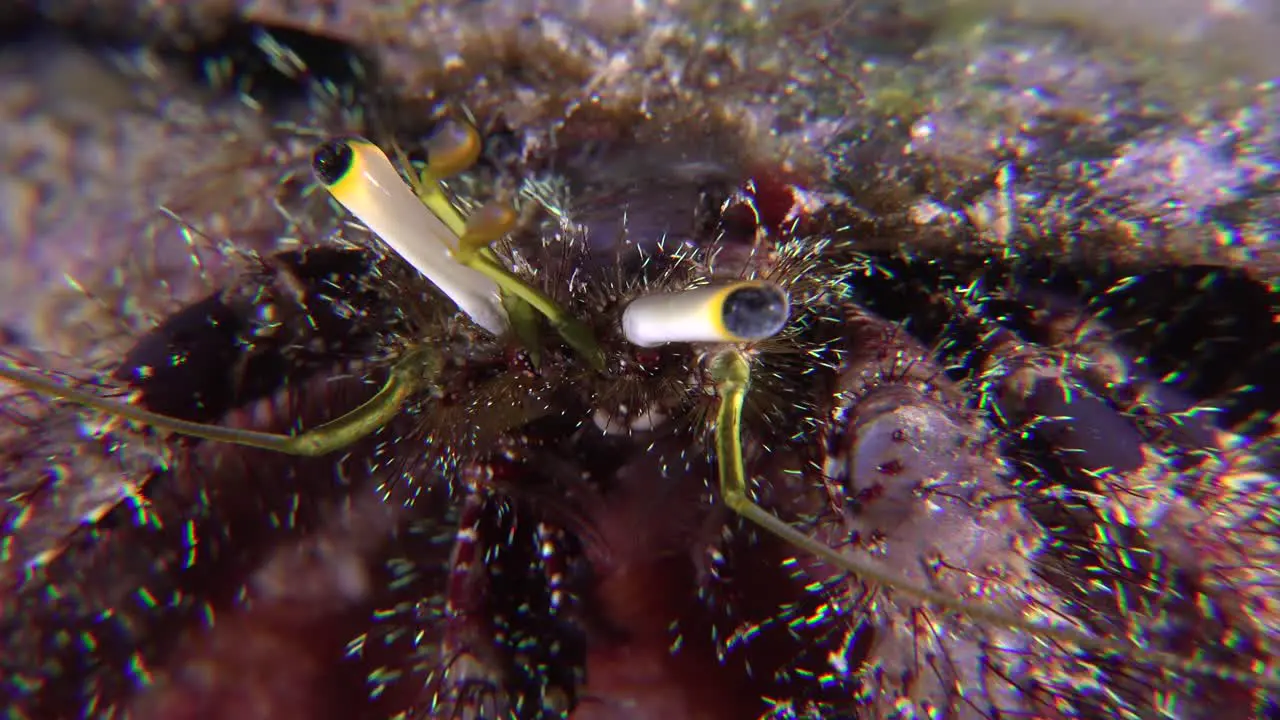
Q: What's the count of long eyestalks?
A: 2